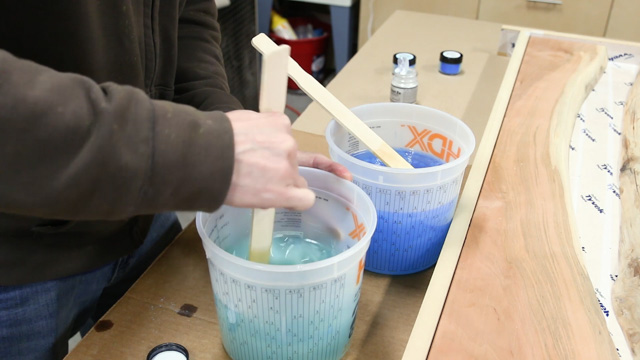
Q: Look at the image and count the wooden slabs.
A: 2